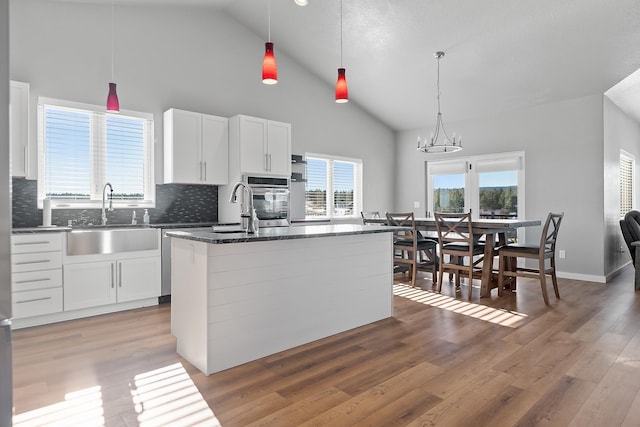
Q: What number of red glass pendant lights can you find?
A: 3